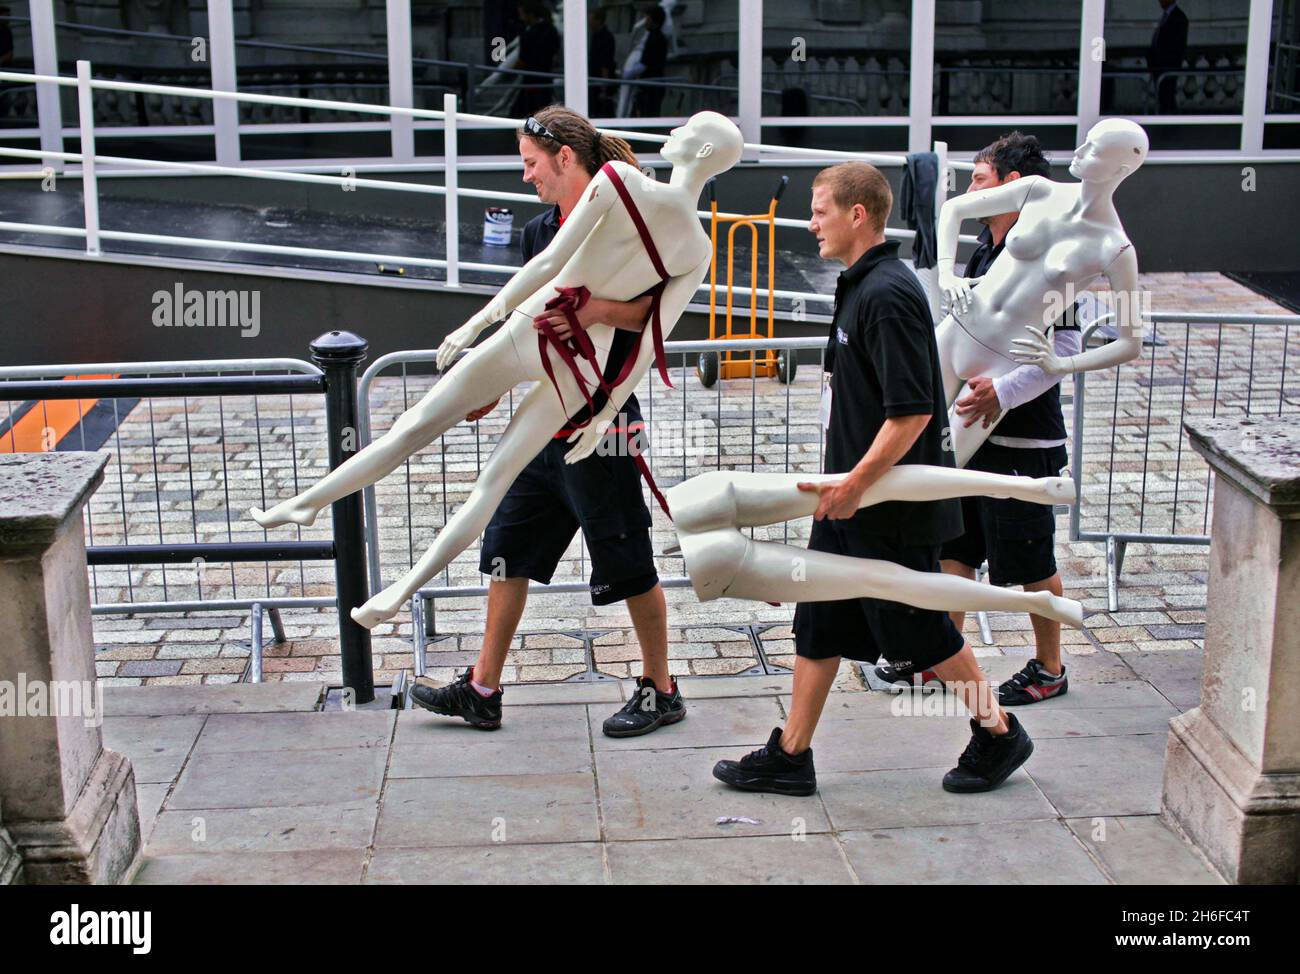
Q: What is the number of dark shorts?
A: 3